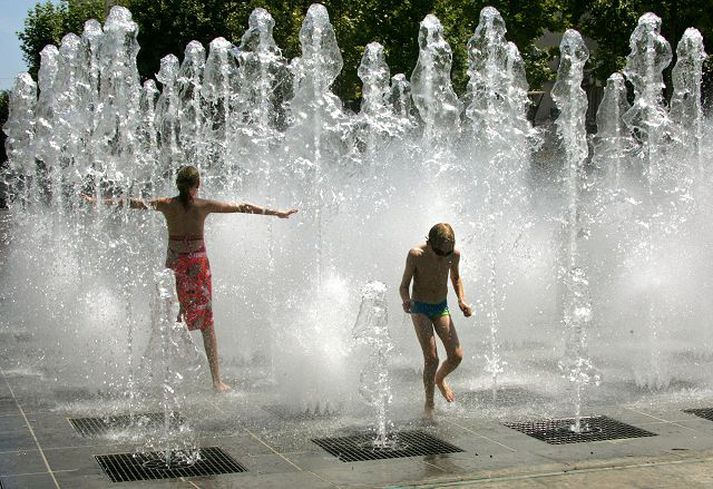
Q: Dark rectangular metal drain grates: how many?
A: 5